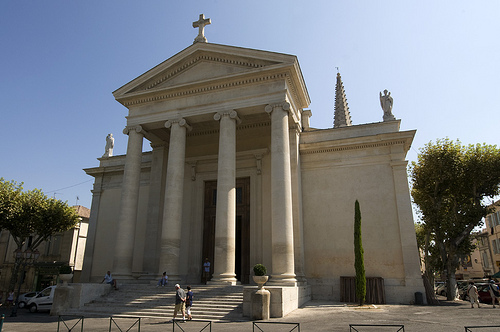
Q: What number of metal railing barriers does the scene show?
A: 6